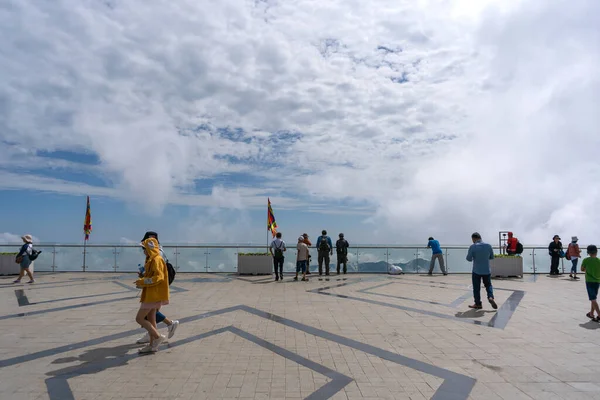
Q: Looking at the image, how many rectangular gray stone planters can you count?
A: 3